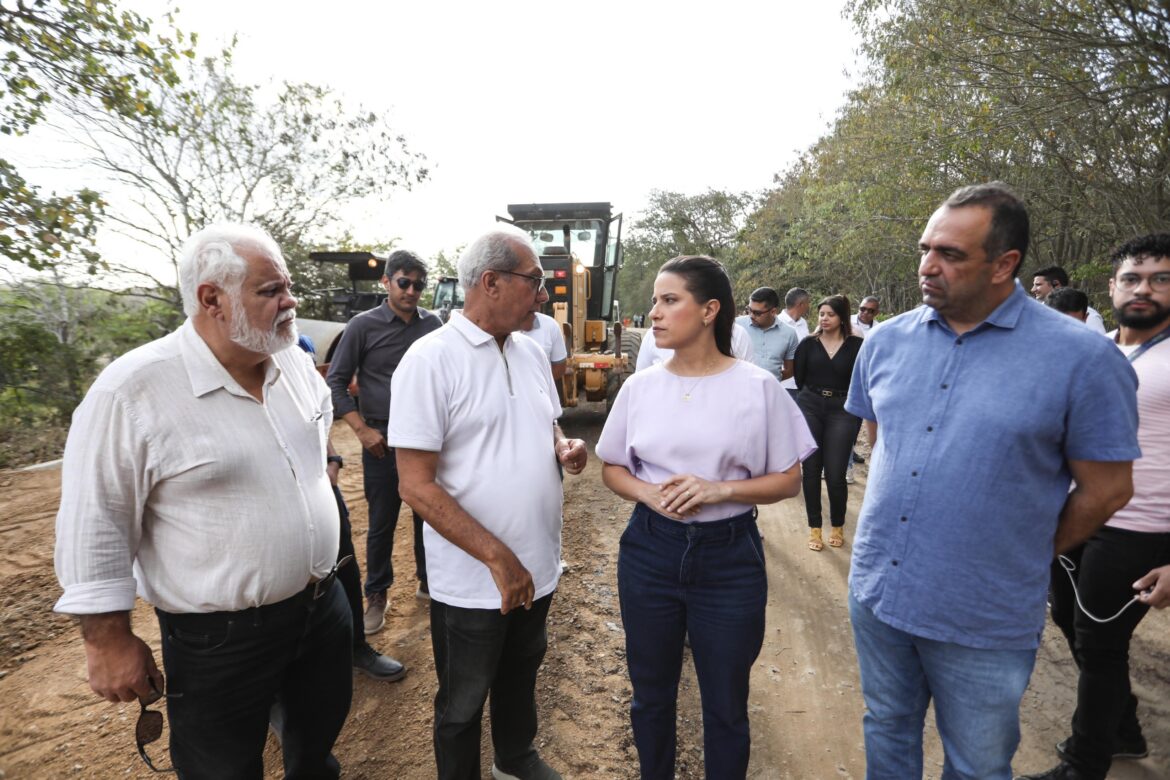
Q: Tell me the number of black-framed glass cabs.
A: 2